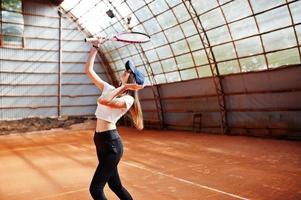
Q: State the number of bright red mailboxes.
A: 0